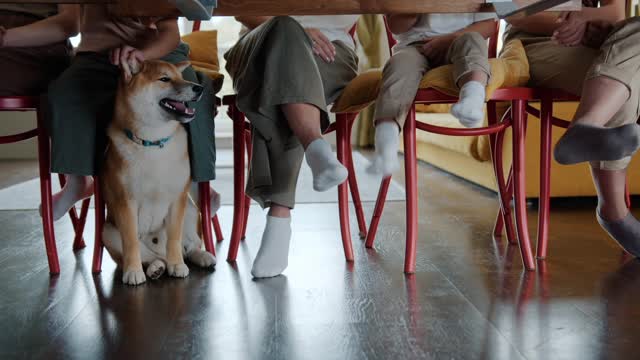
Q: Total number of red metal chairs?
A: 5